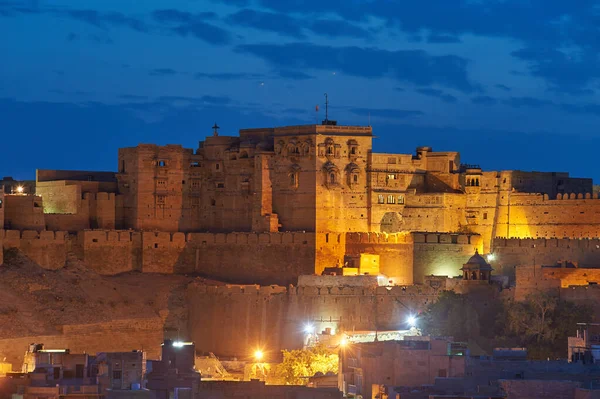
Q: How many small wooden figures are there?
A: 0